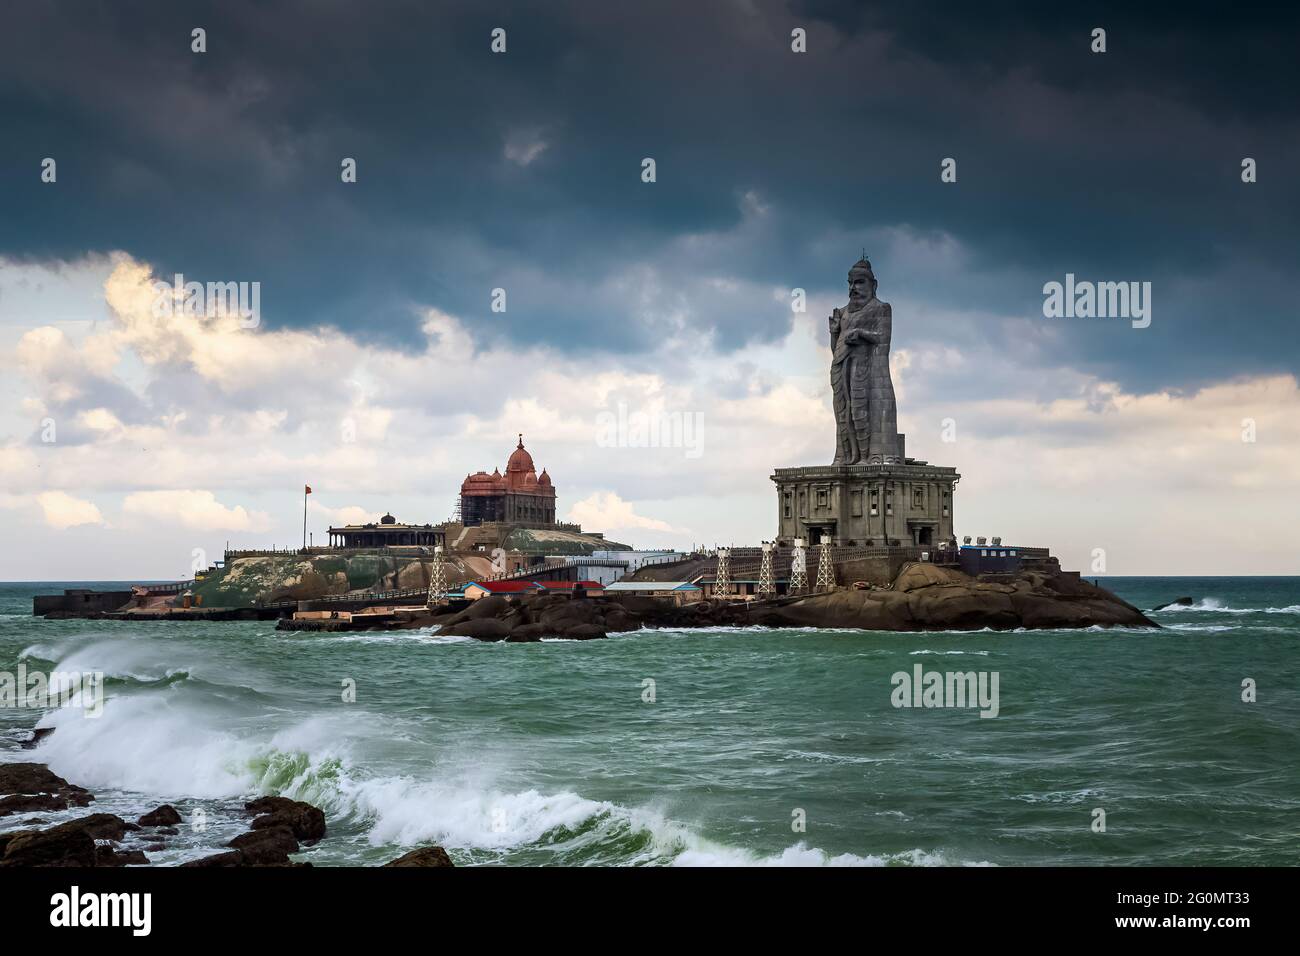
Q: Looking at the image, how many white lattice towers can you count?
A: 5